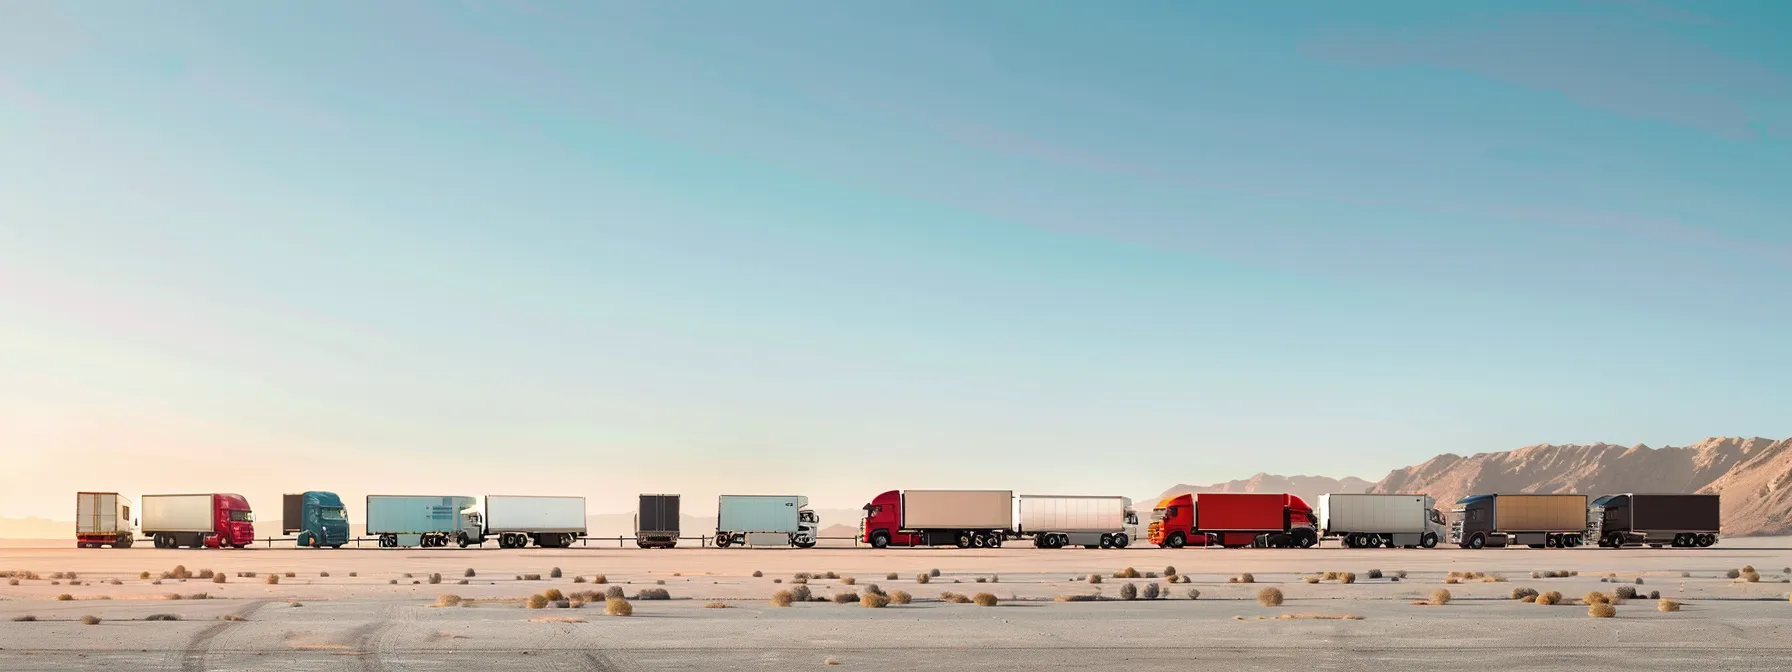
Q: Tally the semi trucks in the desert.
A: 13